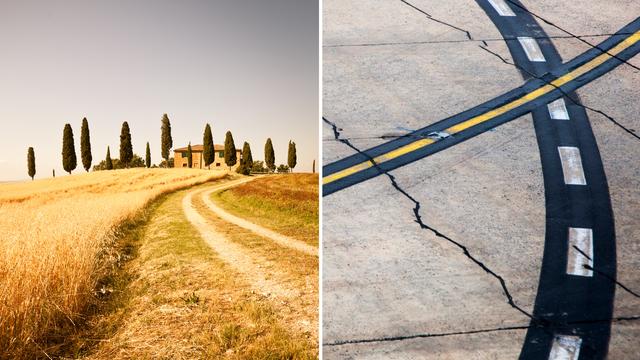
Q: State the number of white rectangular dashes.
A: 6